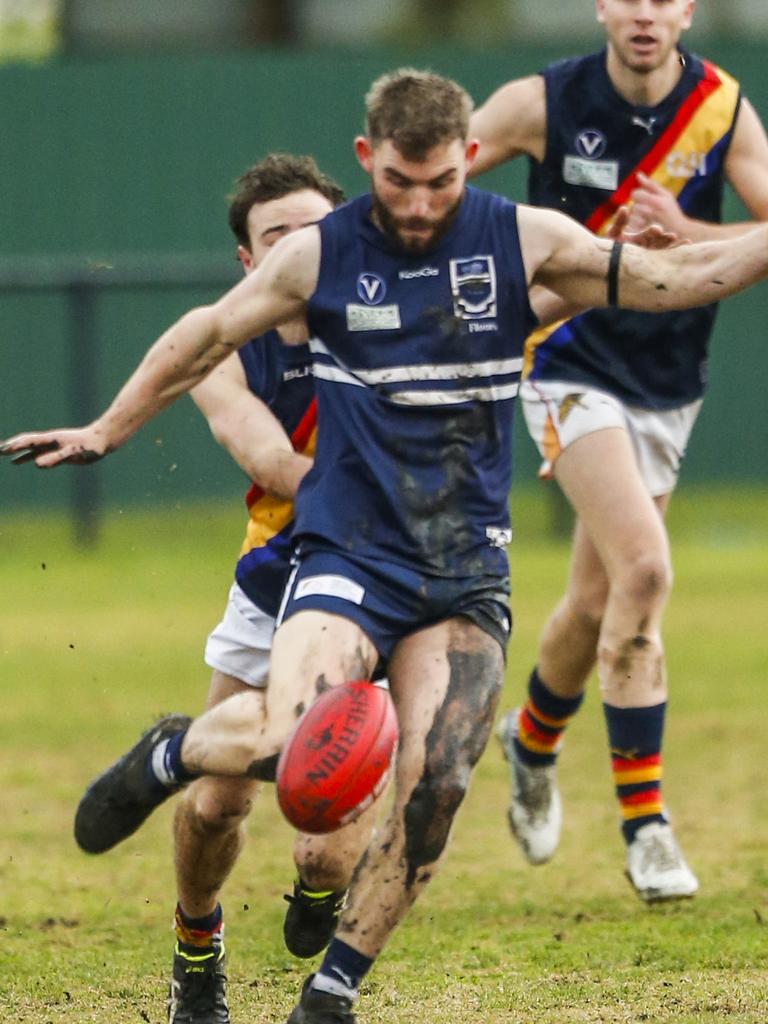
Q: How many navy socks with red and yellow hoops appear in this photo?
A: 3